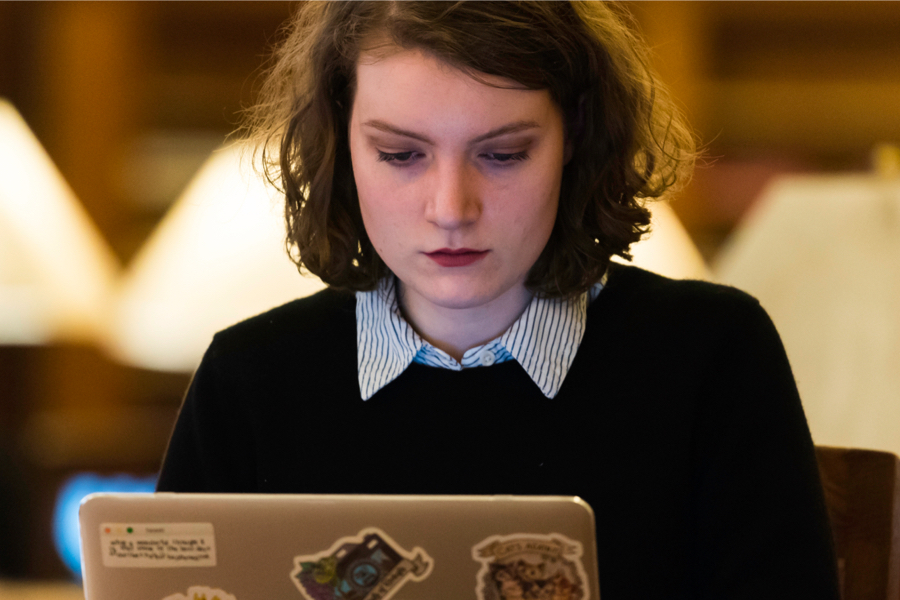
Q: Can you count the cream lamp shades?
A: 4